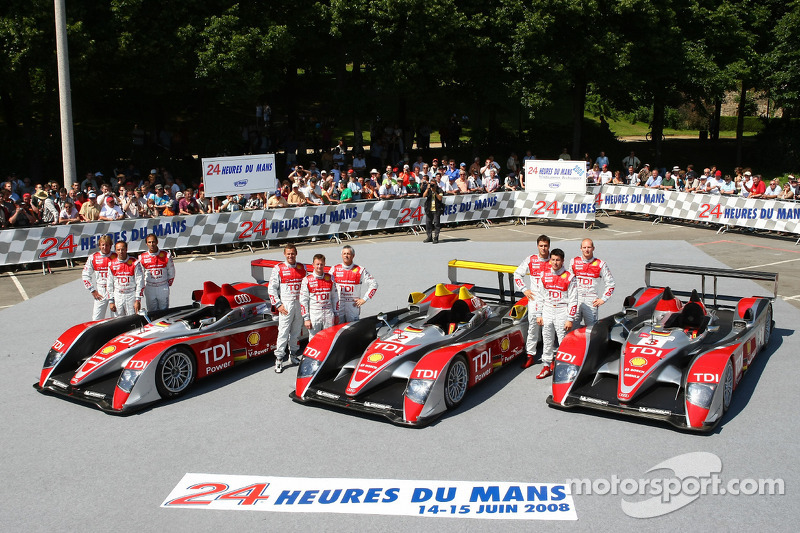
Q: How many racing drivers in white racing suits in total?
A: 9